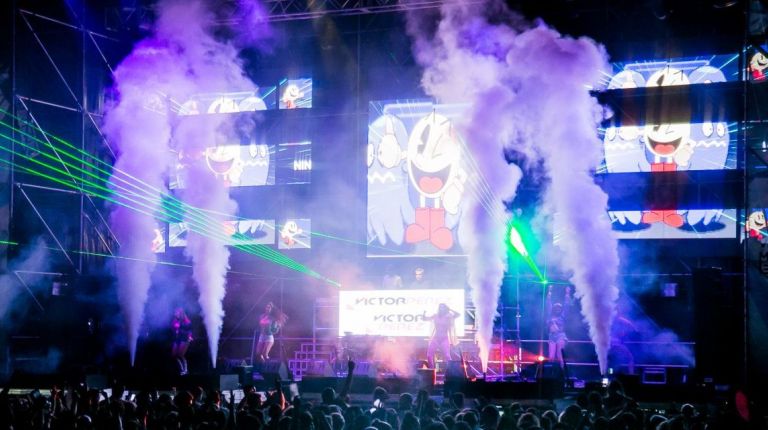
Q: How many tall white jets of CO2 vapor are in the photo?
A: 4